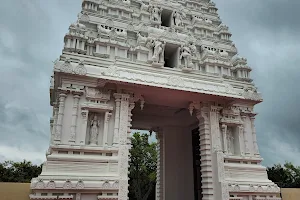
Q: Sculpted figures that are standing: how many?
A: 6